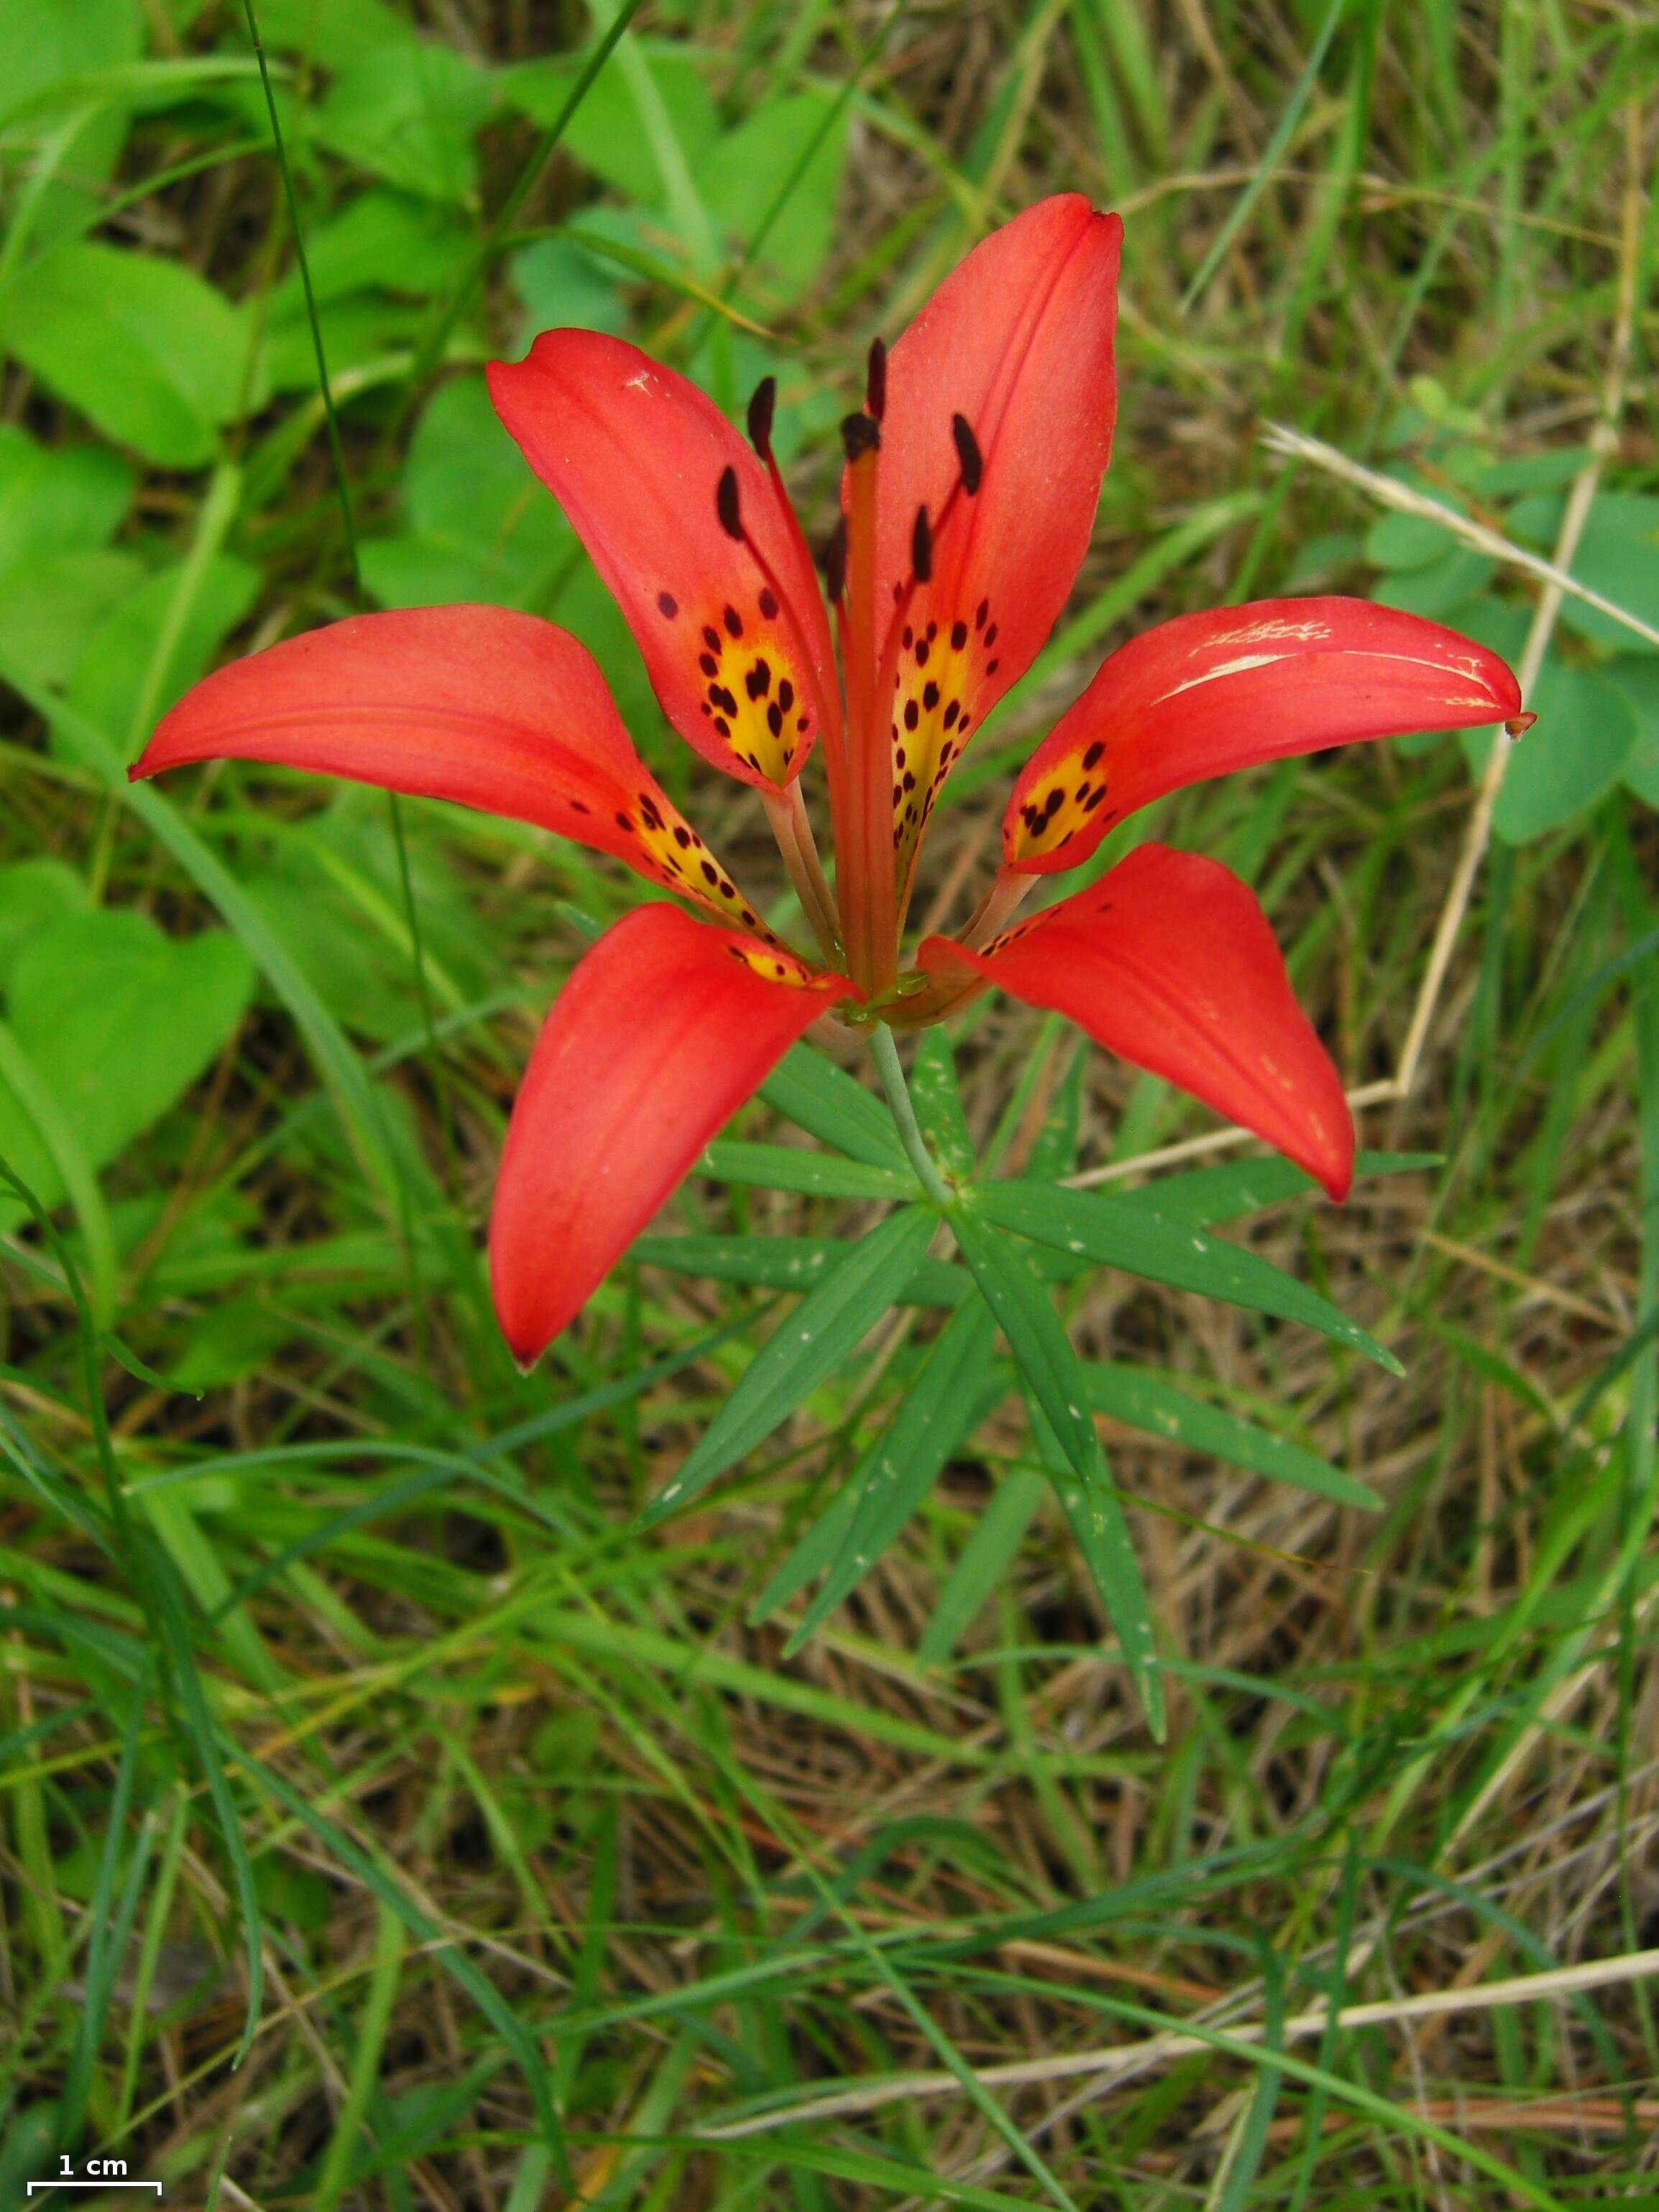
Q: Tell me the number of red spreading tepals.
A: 6